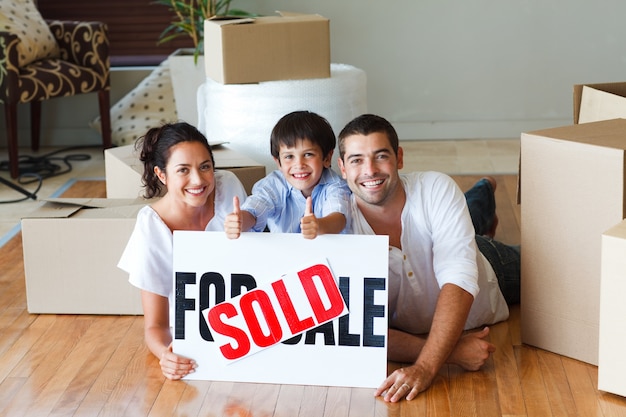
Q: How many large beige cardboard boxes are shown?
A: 6